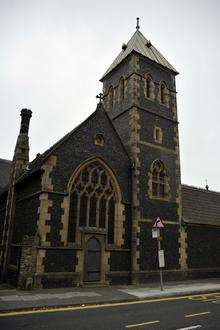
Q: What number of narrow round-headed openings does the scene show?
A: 4